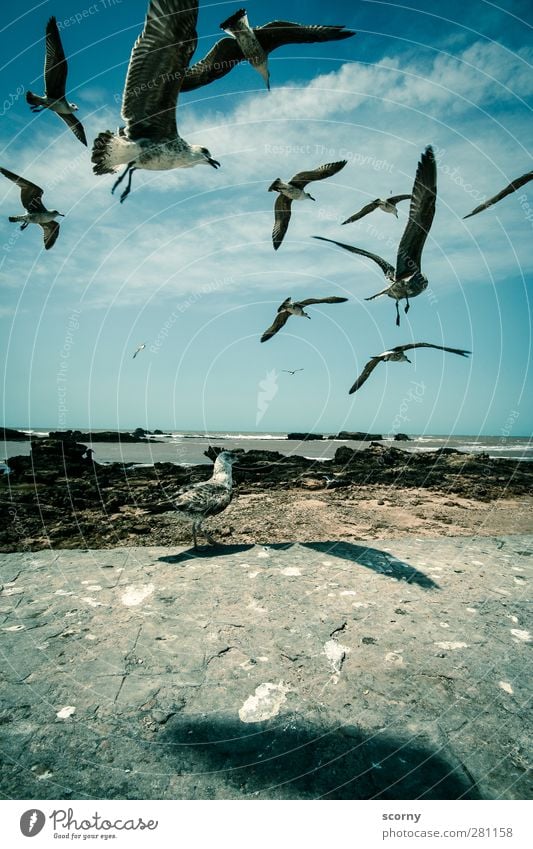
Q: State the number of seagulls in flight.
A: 12